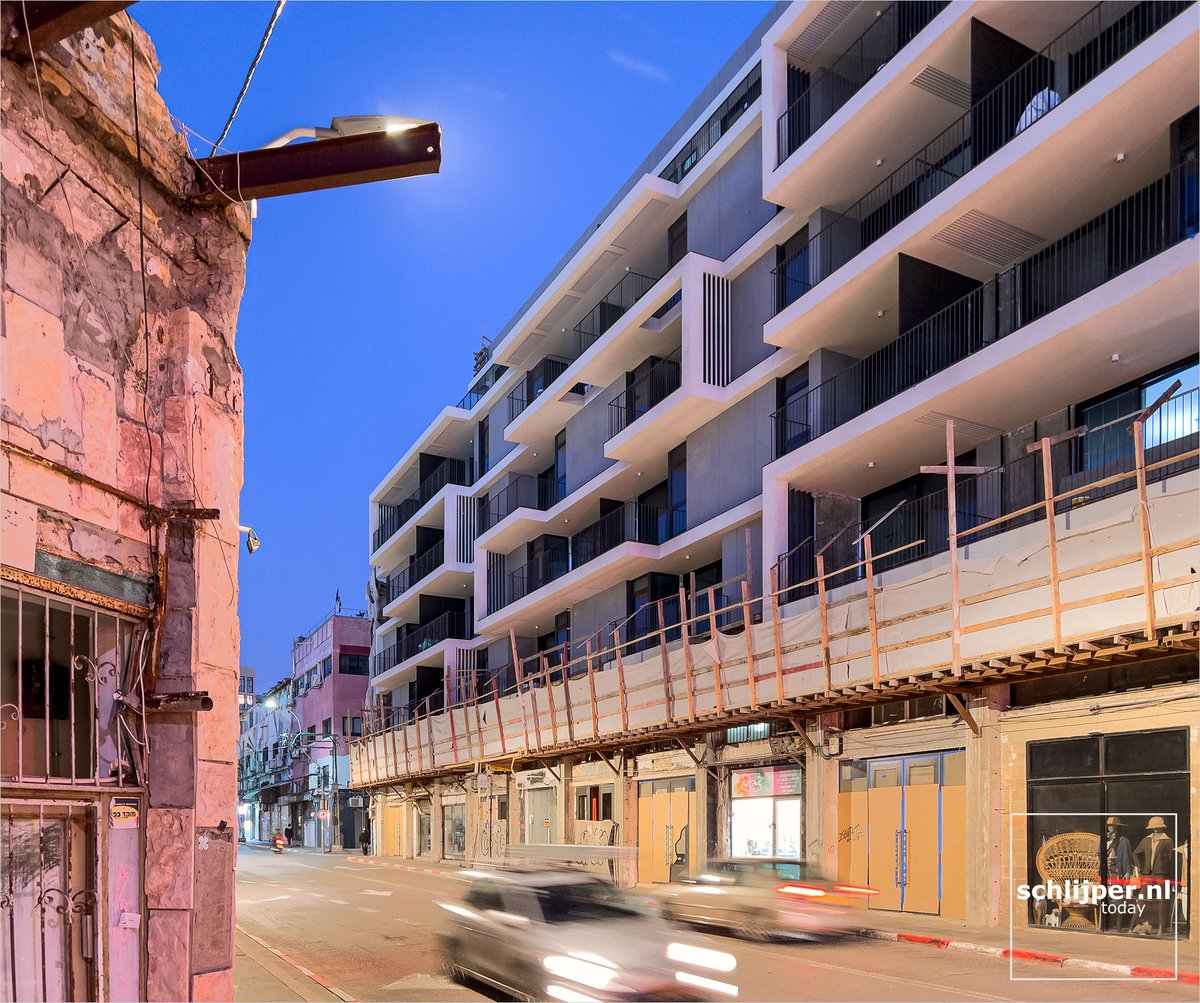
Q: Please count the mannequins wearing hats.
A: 2